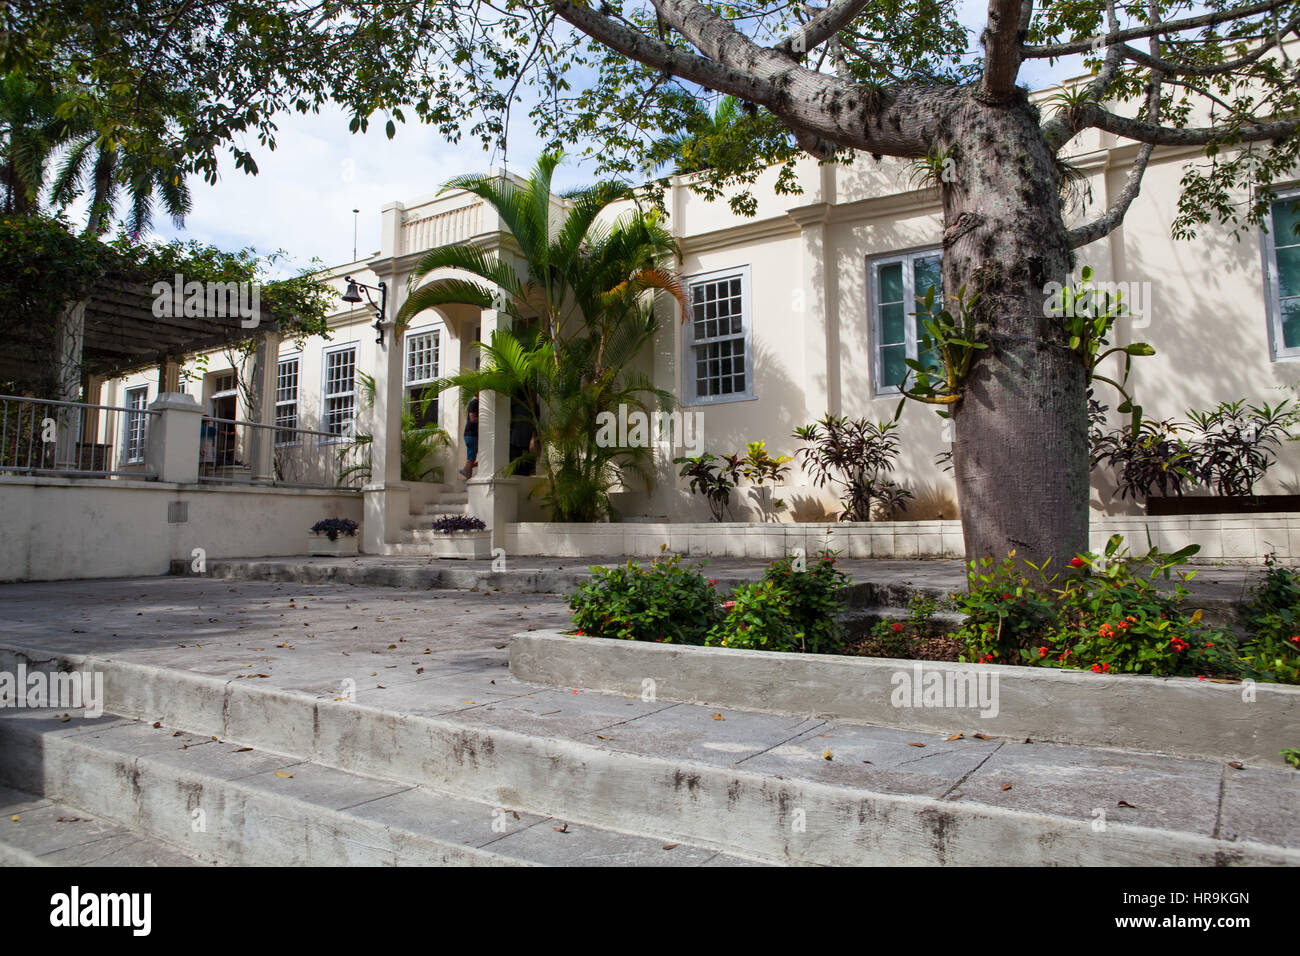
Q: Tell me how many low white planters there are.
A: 2